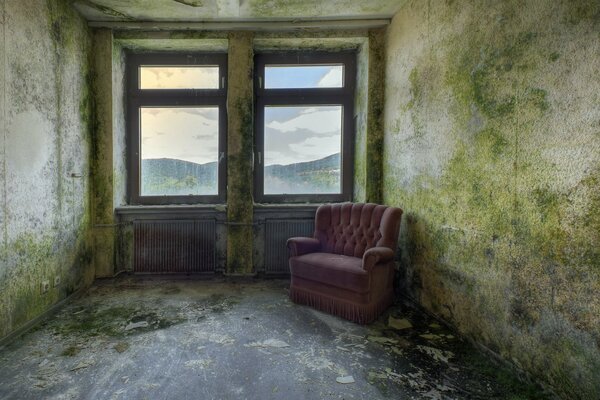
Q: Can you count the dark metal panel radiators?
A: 2